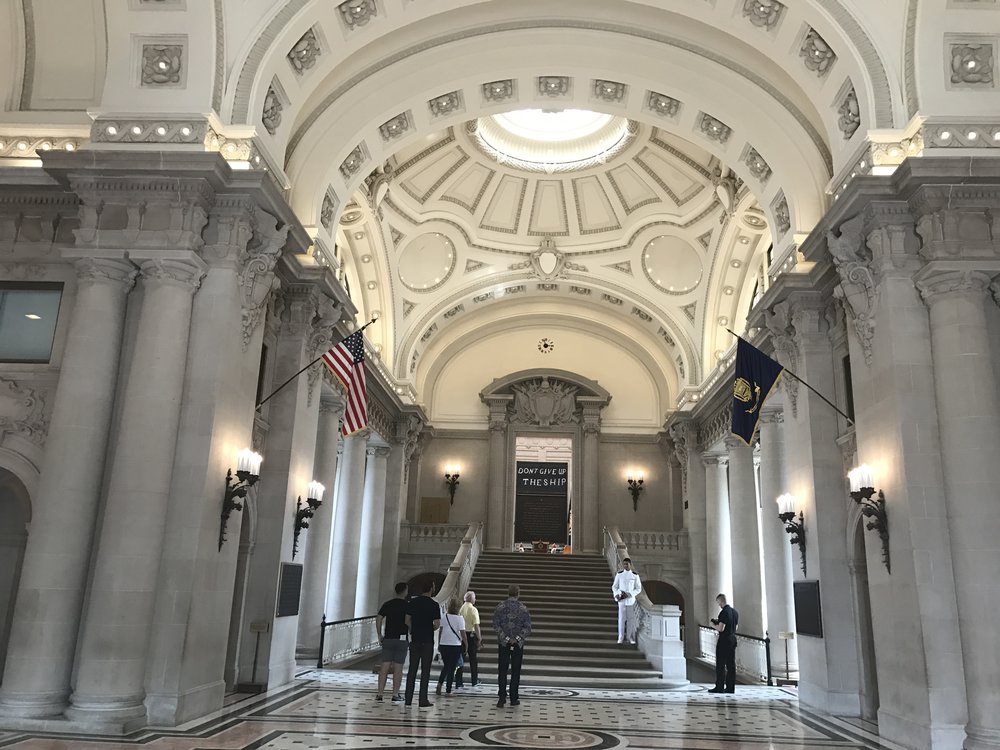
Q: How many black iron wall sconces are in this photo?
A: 6